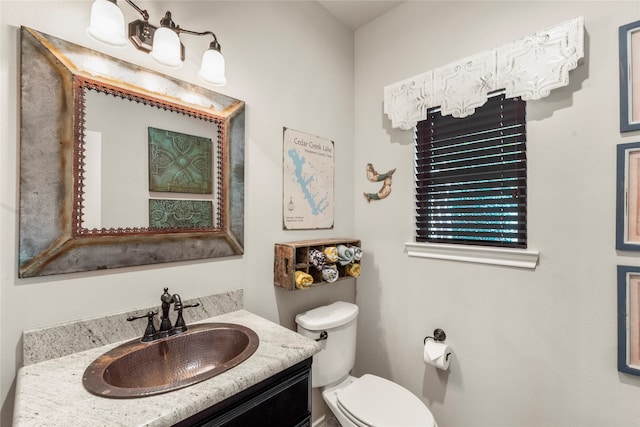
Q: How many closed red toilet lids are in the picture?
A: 0